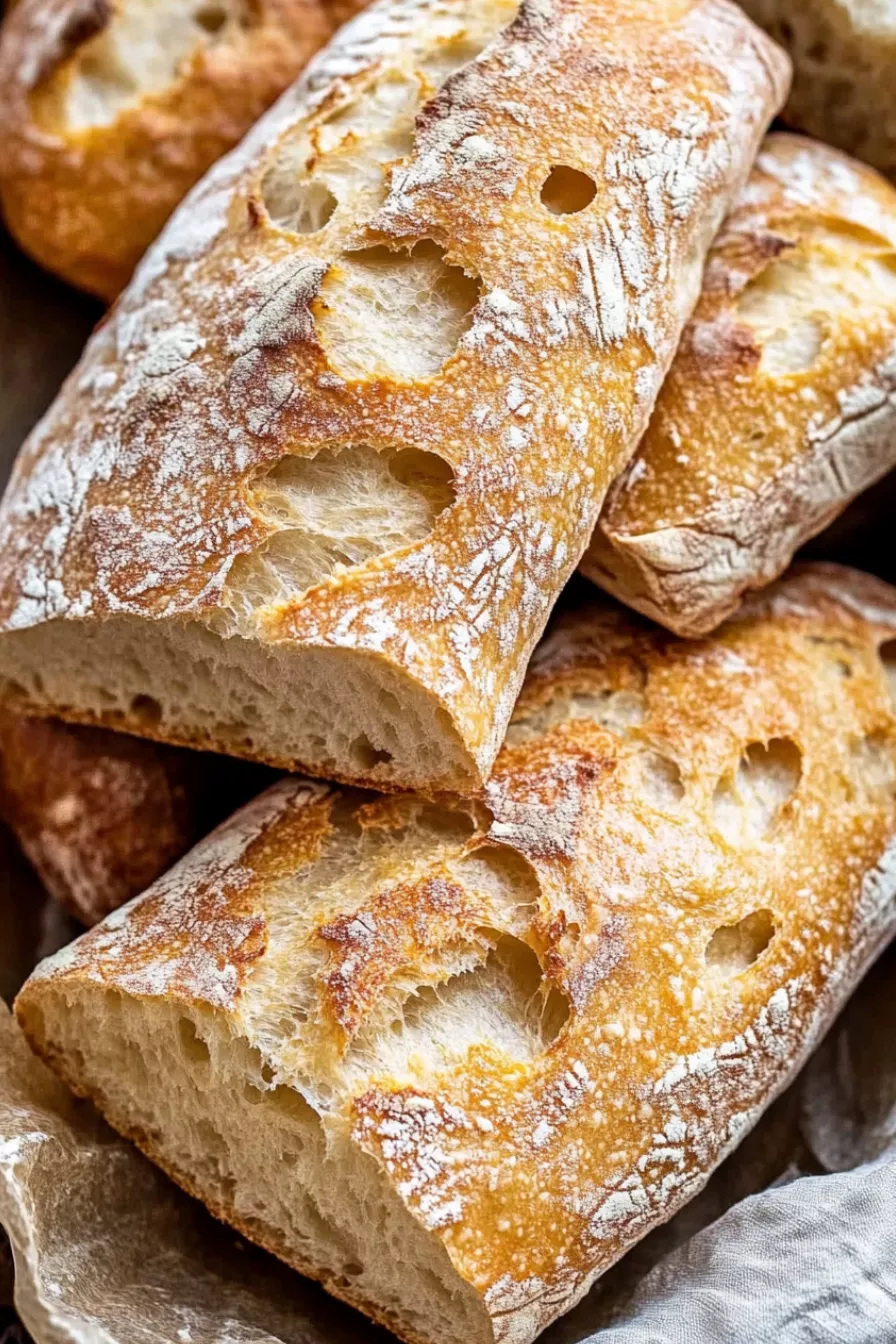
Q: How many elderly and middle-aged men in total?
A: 0